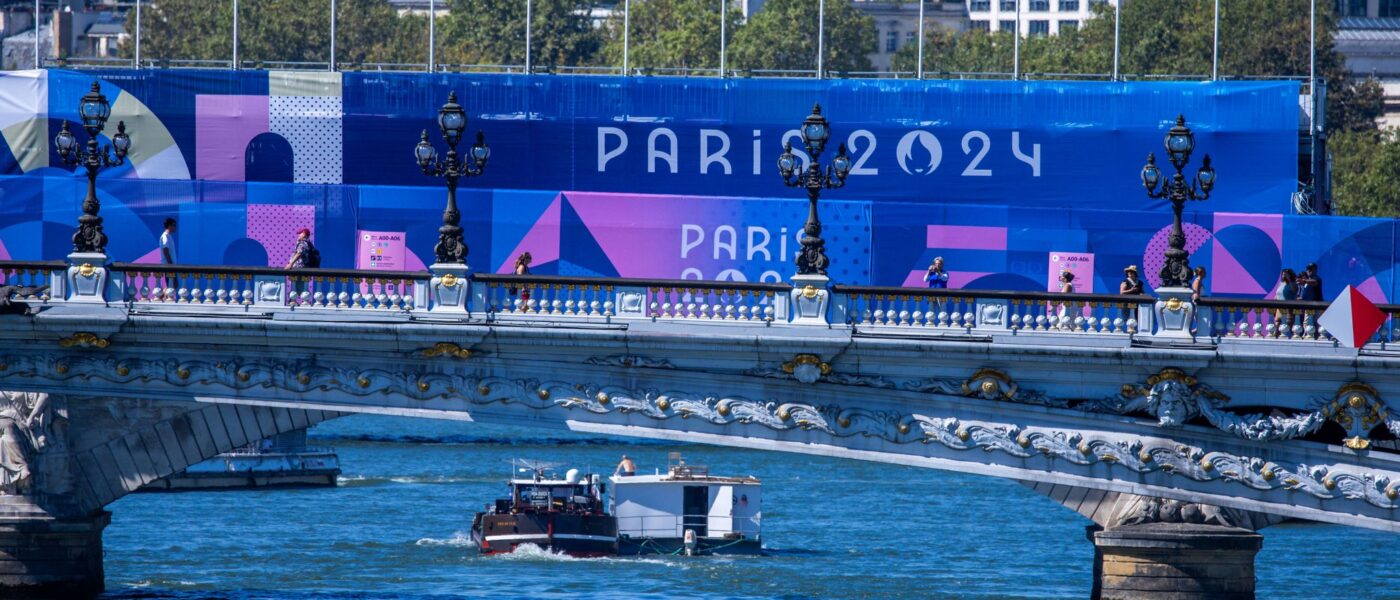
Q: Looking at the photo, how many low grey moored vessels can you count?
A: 1